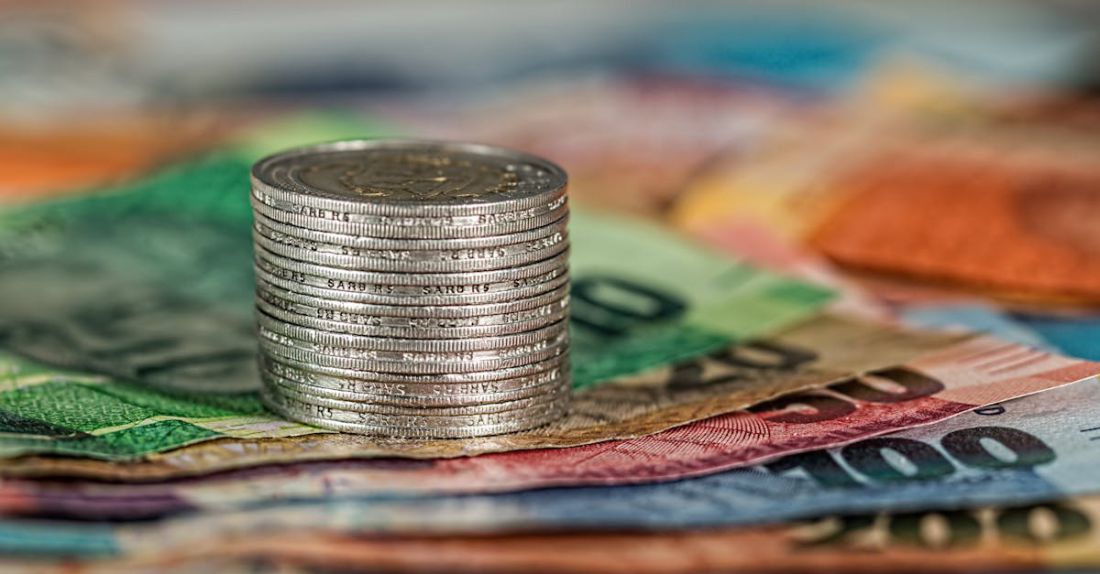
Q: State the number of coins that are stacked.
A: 7